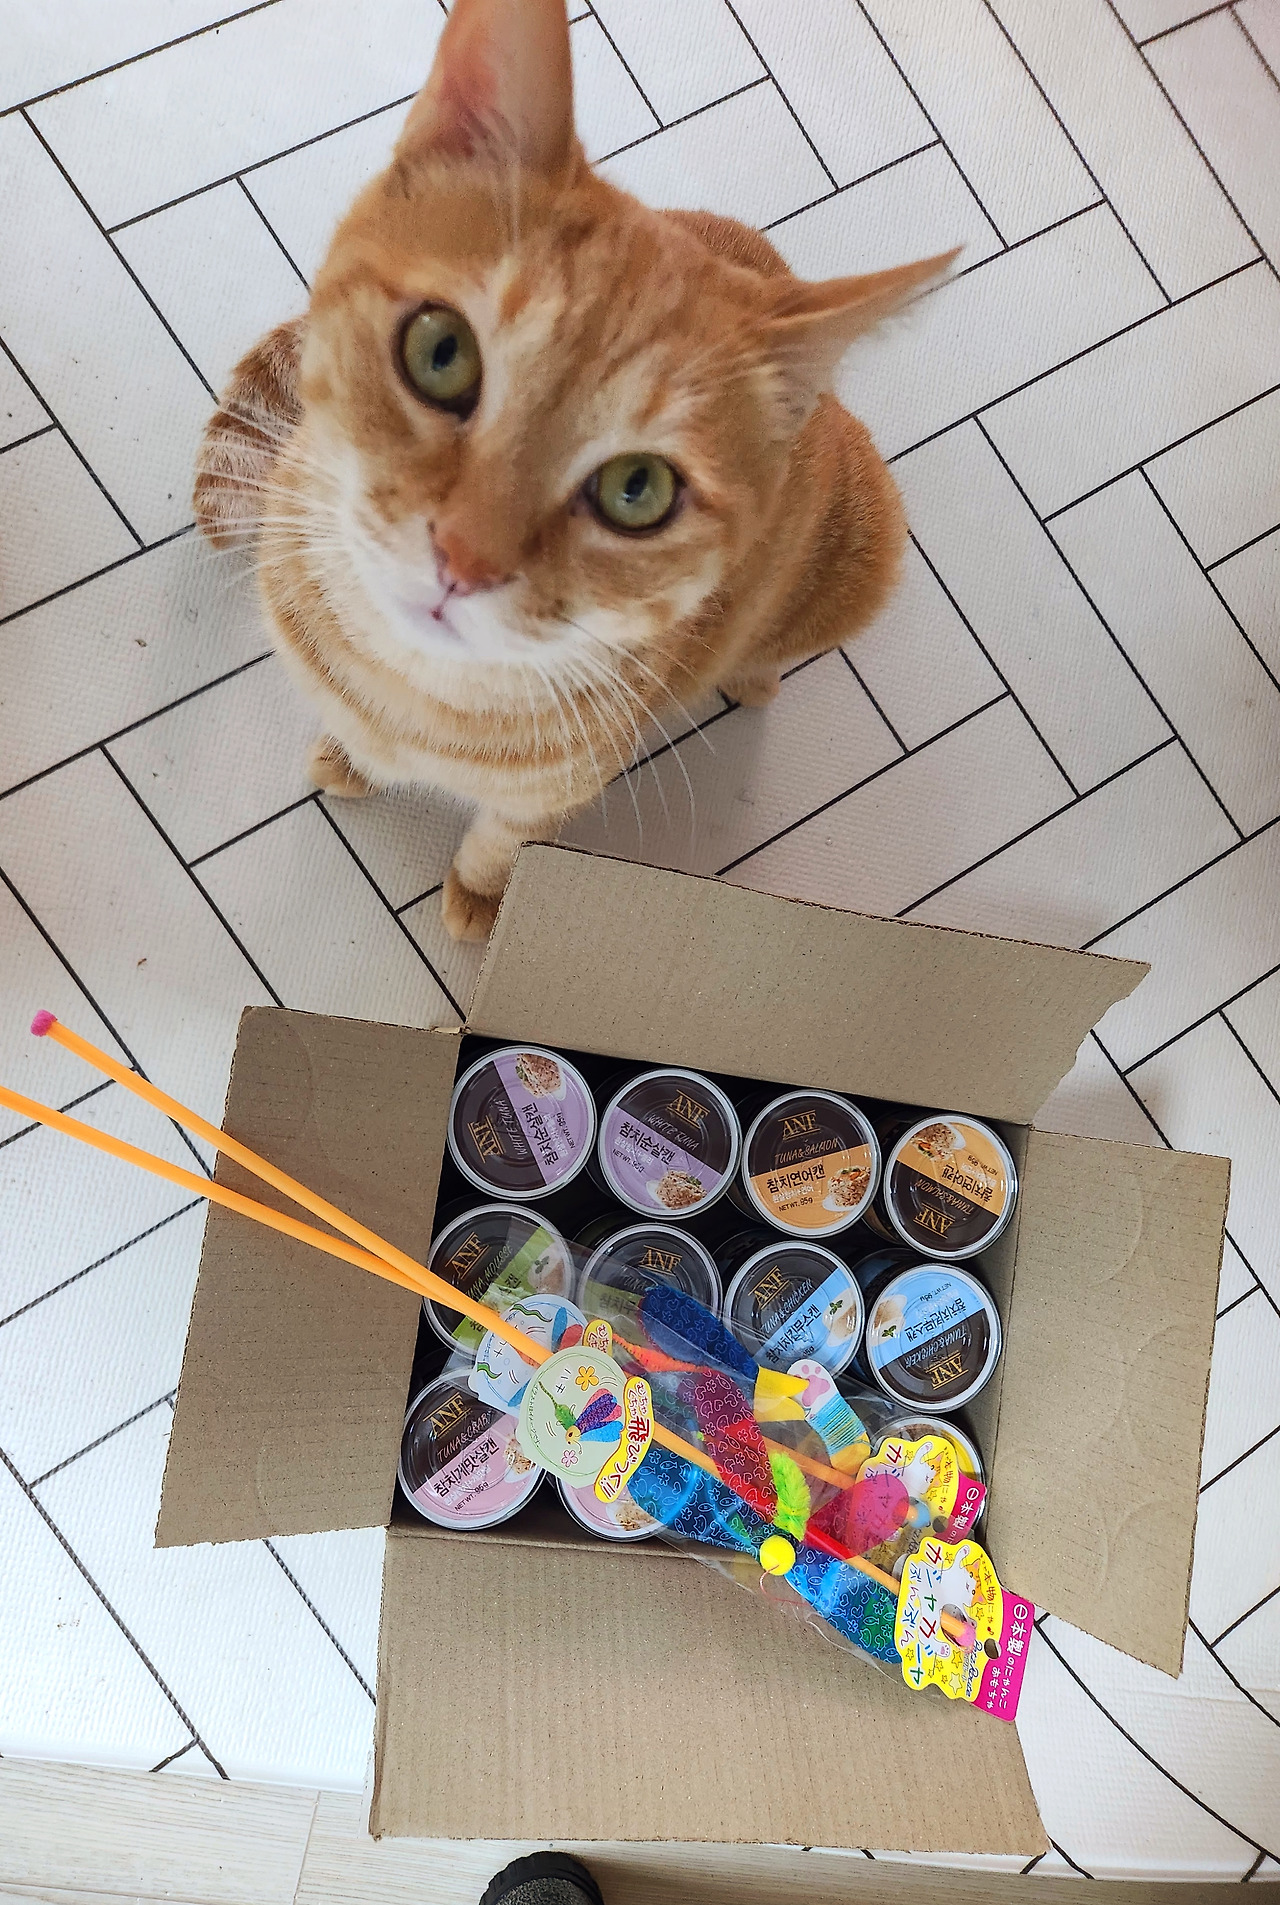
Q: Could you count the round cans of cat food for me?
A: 11